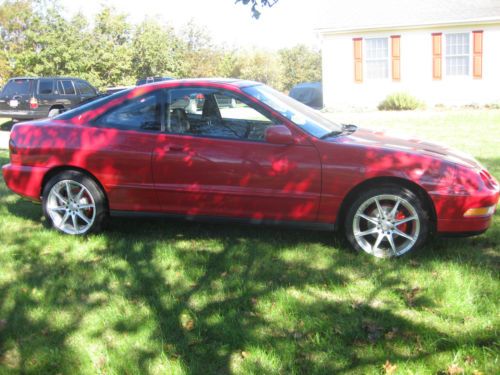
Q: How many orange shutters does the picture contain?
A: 4